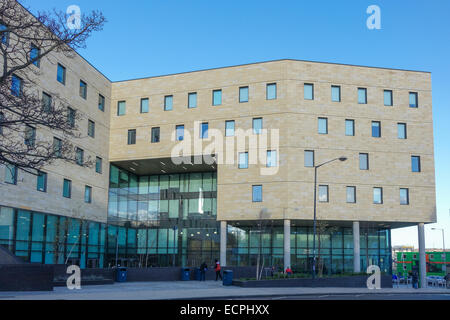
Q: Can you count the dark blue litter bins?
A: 4